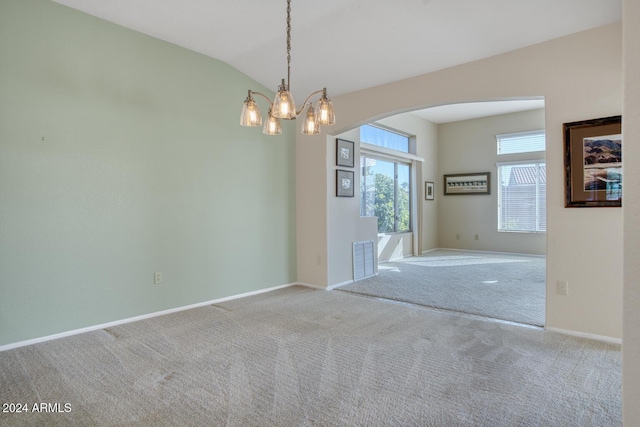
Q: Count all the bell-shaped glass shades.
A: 5